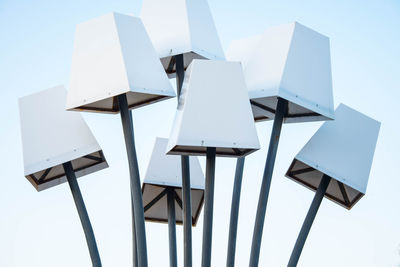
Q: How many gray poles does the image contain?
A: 9